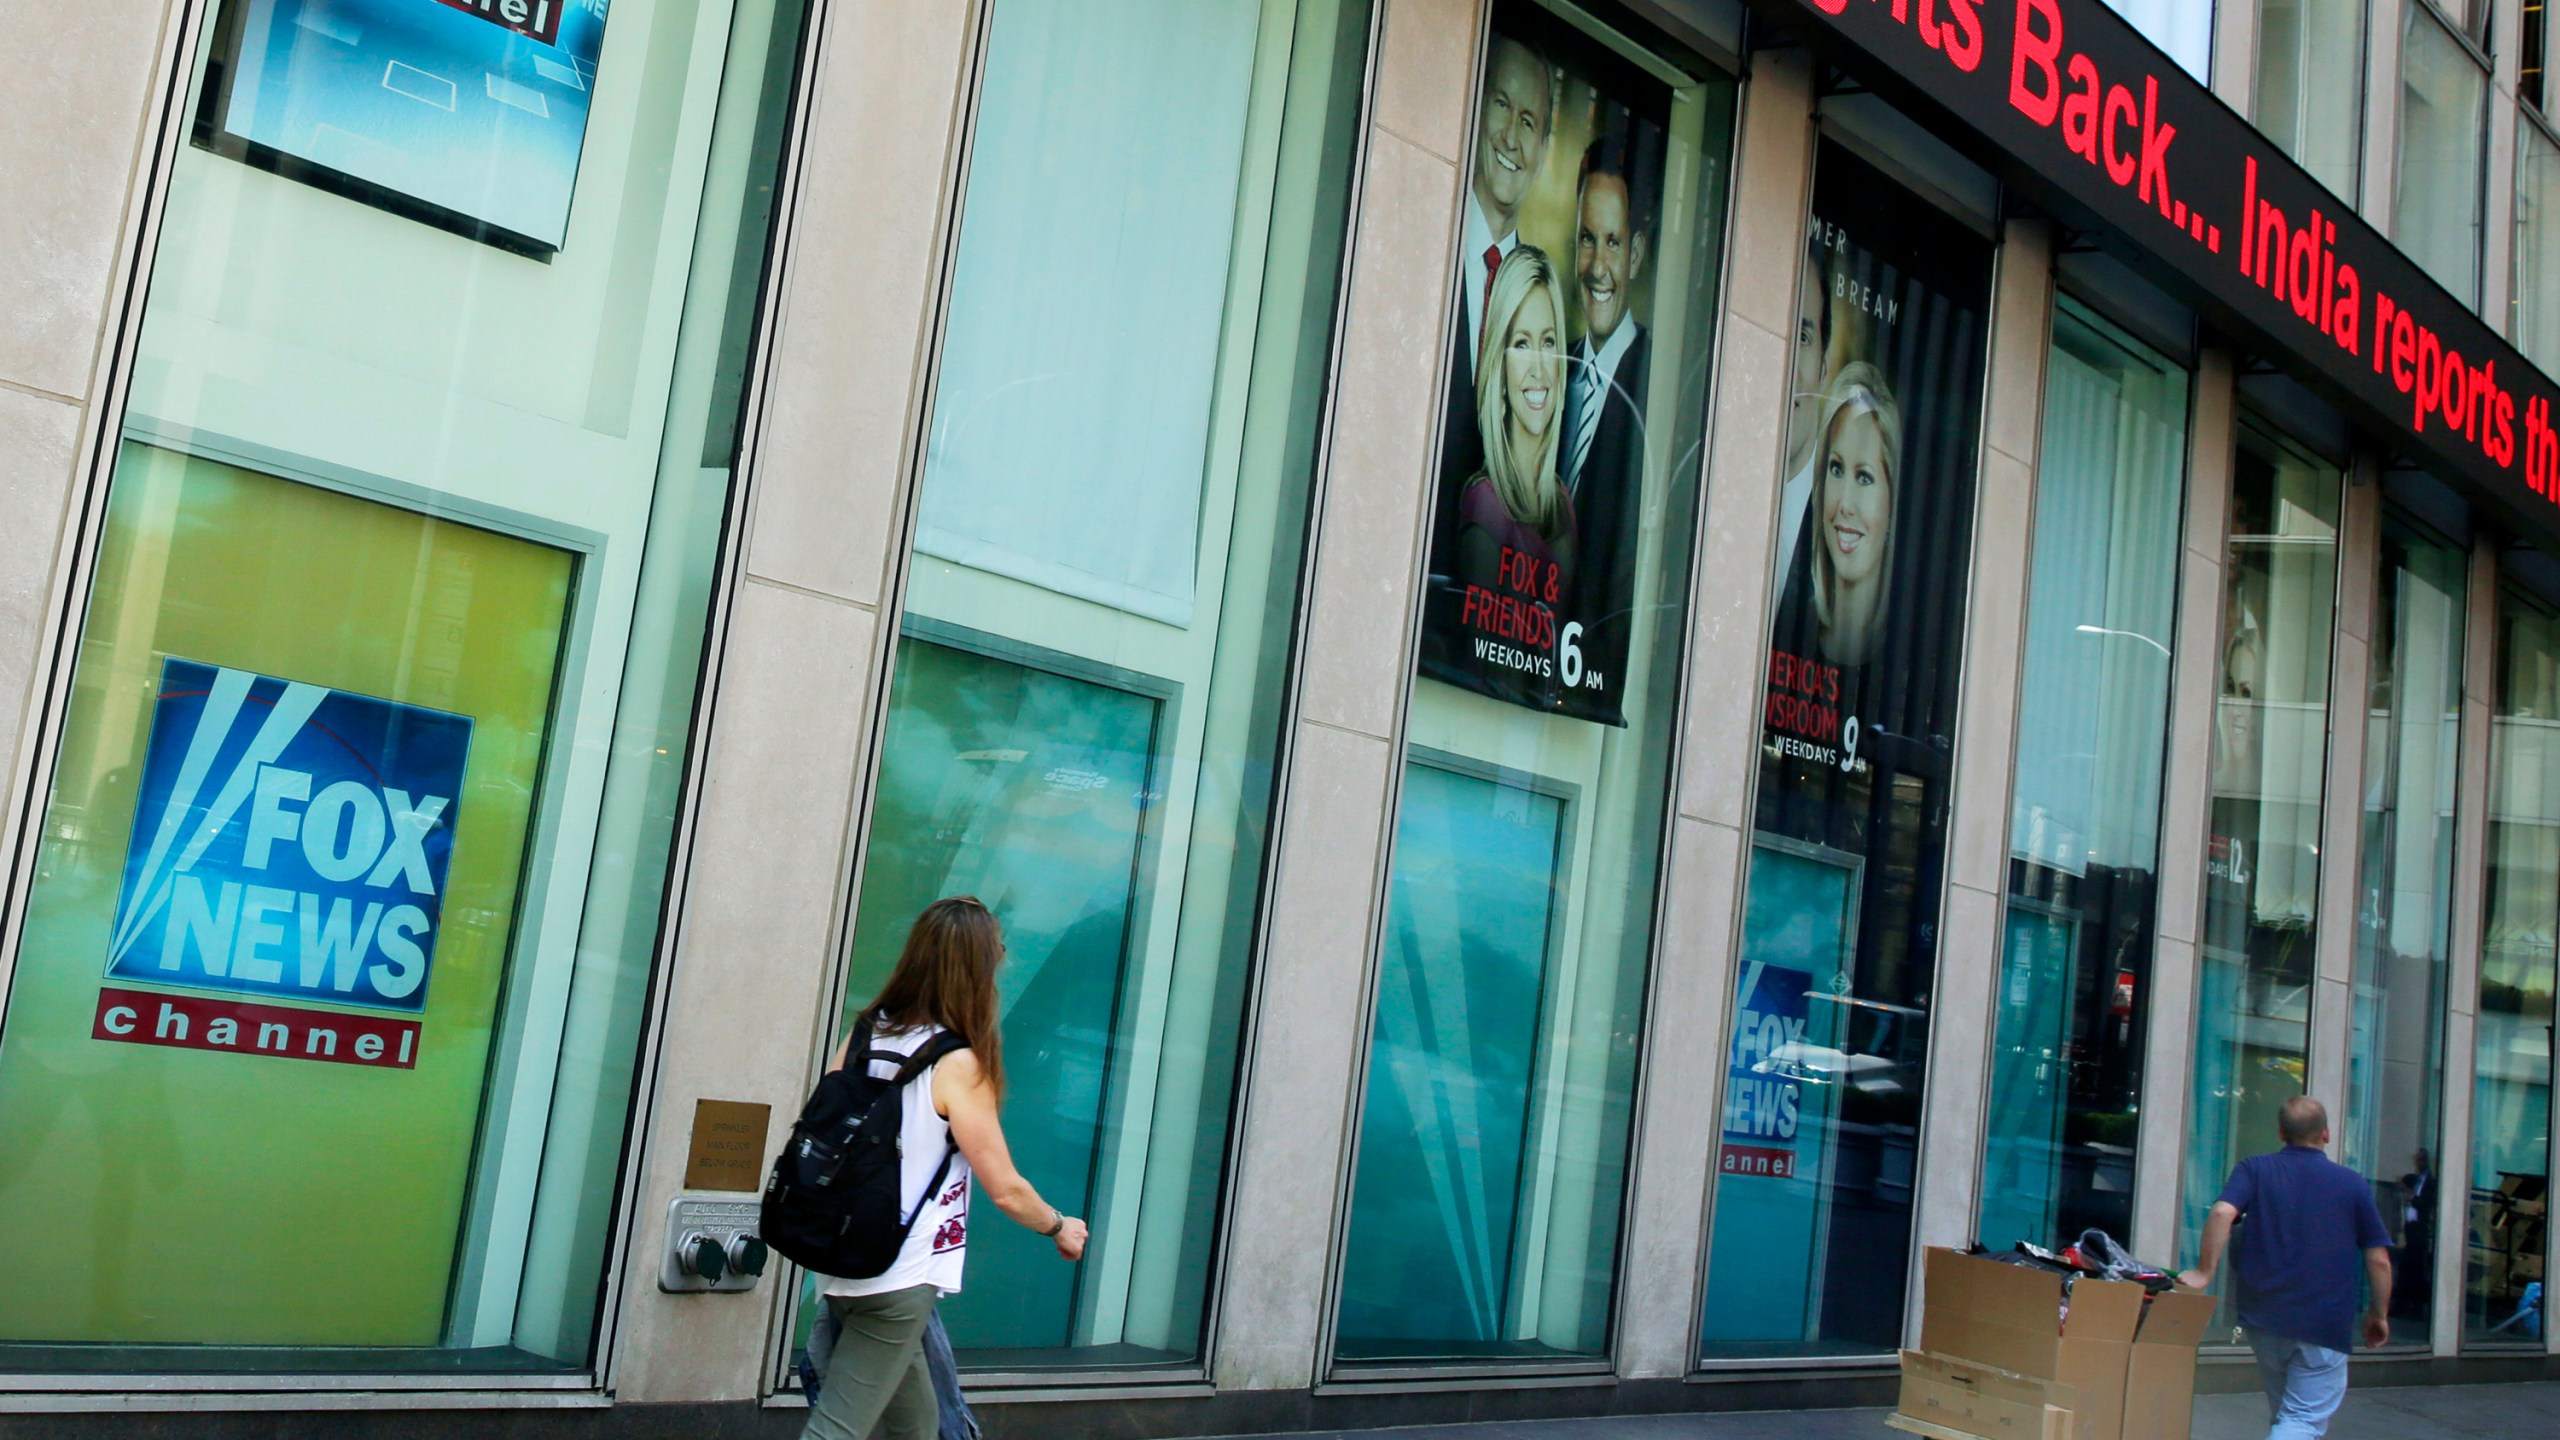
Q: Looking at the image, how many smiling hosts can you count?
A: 4